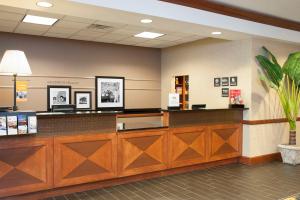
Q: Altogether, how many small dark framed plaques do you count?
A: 4